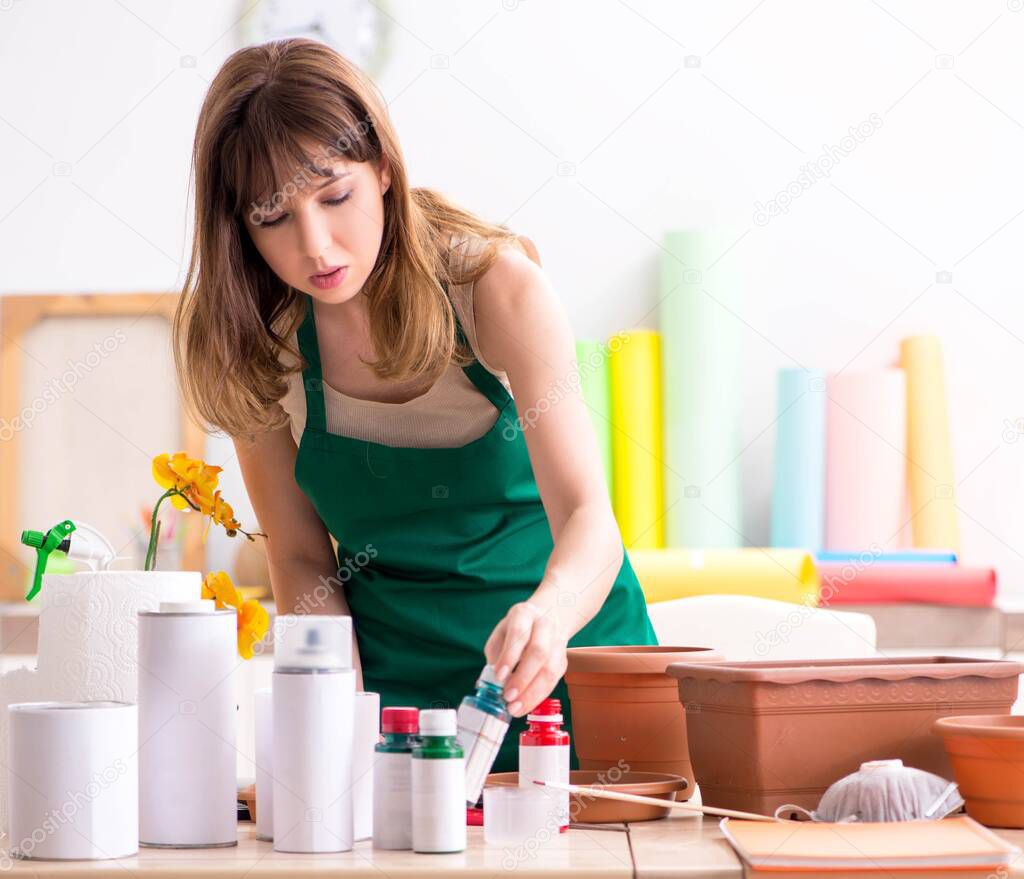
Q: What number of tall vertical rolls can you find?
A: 6